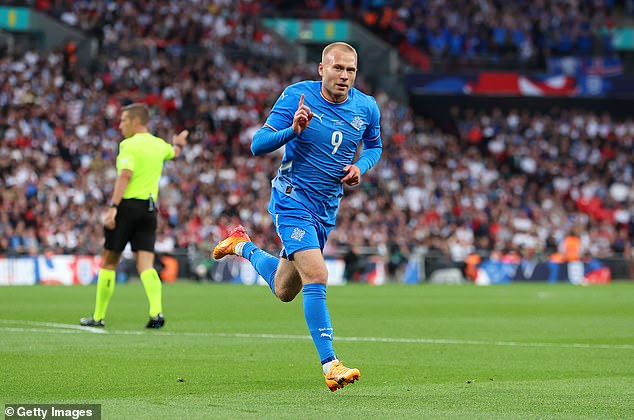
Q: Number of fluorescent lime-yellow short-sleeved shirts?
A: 1